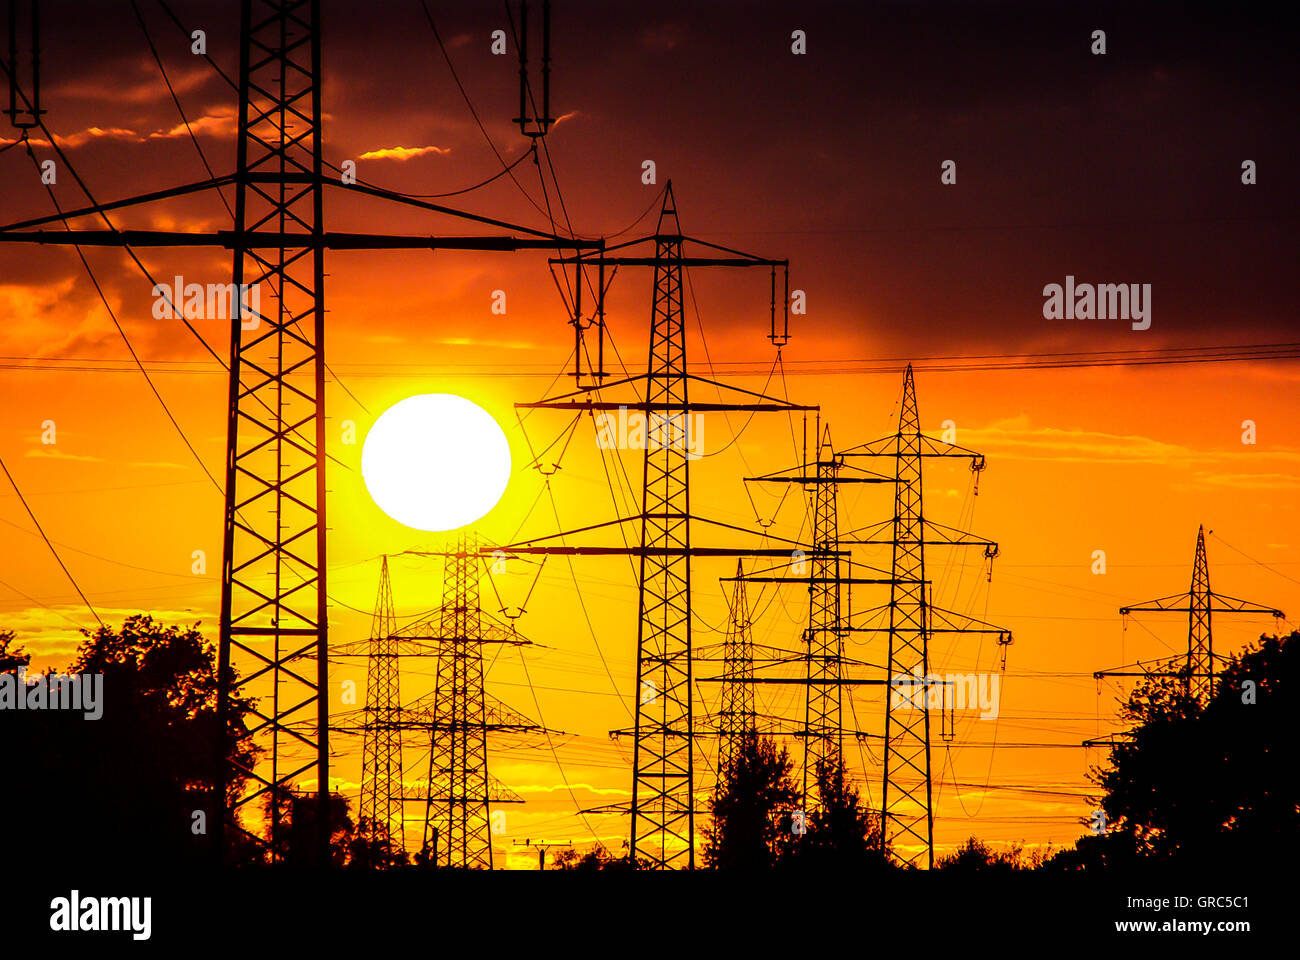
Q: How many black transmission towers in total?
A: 8